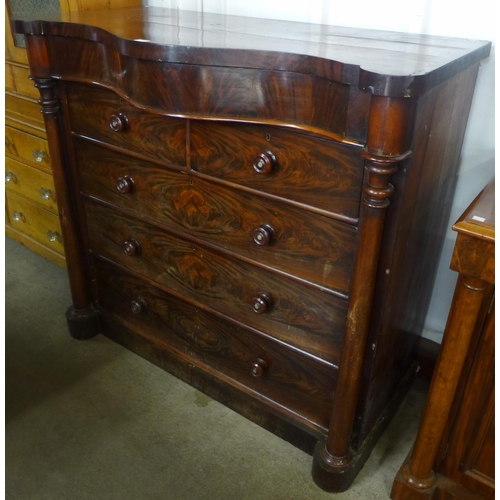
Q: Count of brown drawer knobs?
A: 8